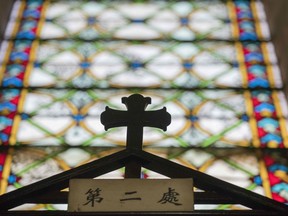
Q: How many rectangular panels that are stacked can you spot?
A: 4